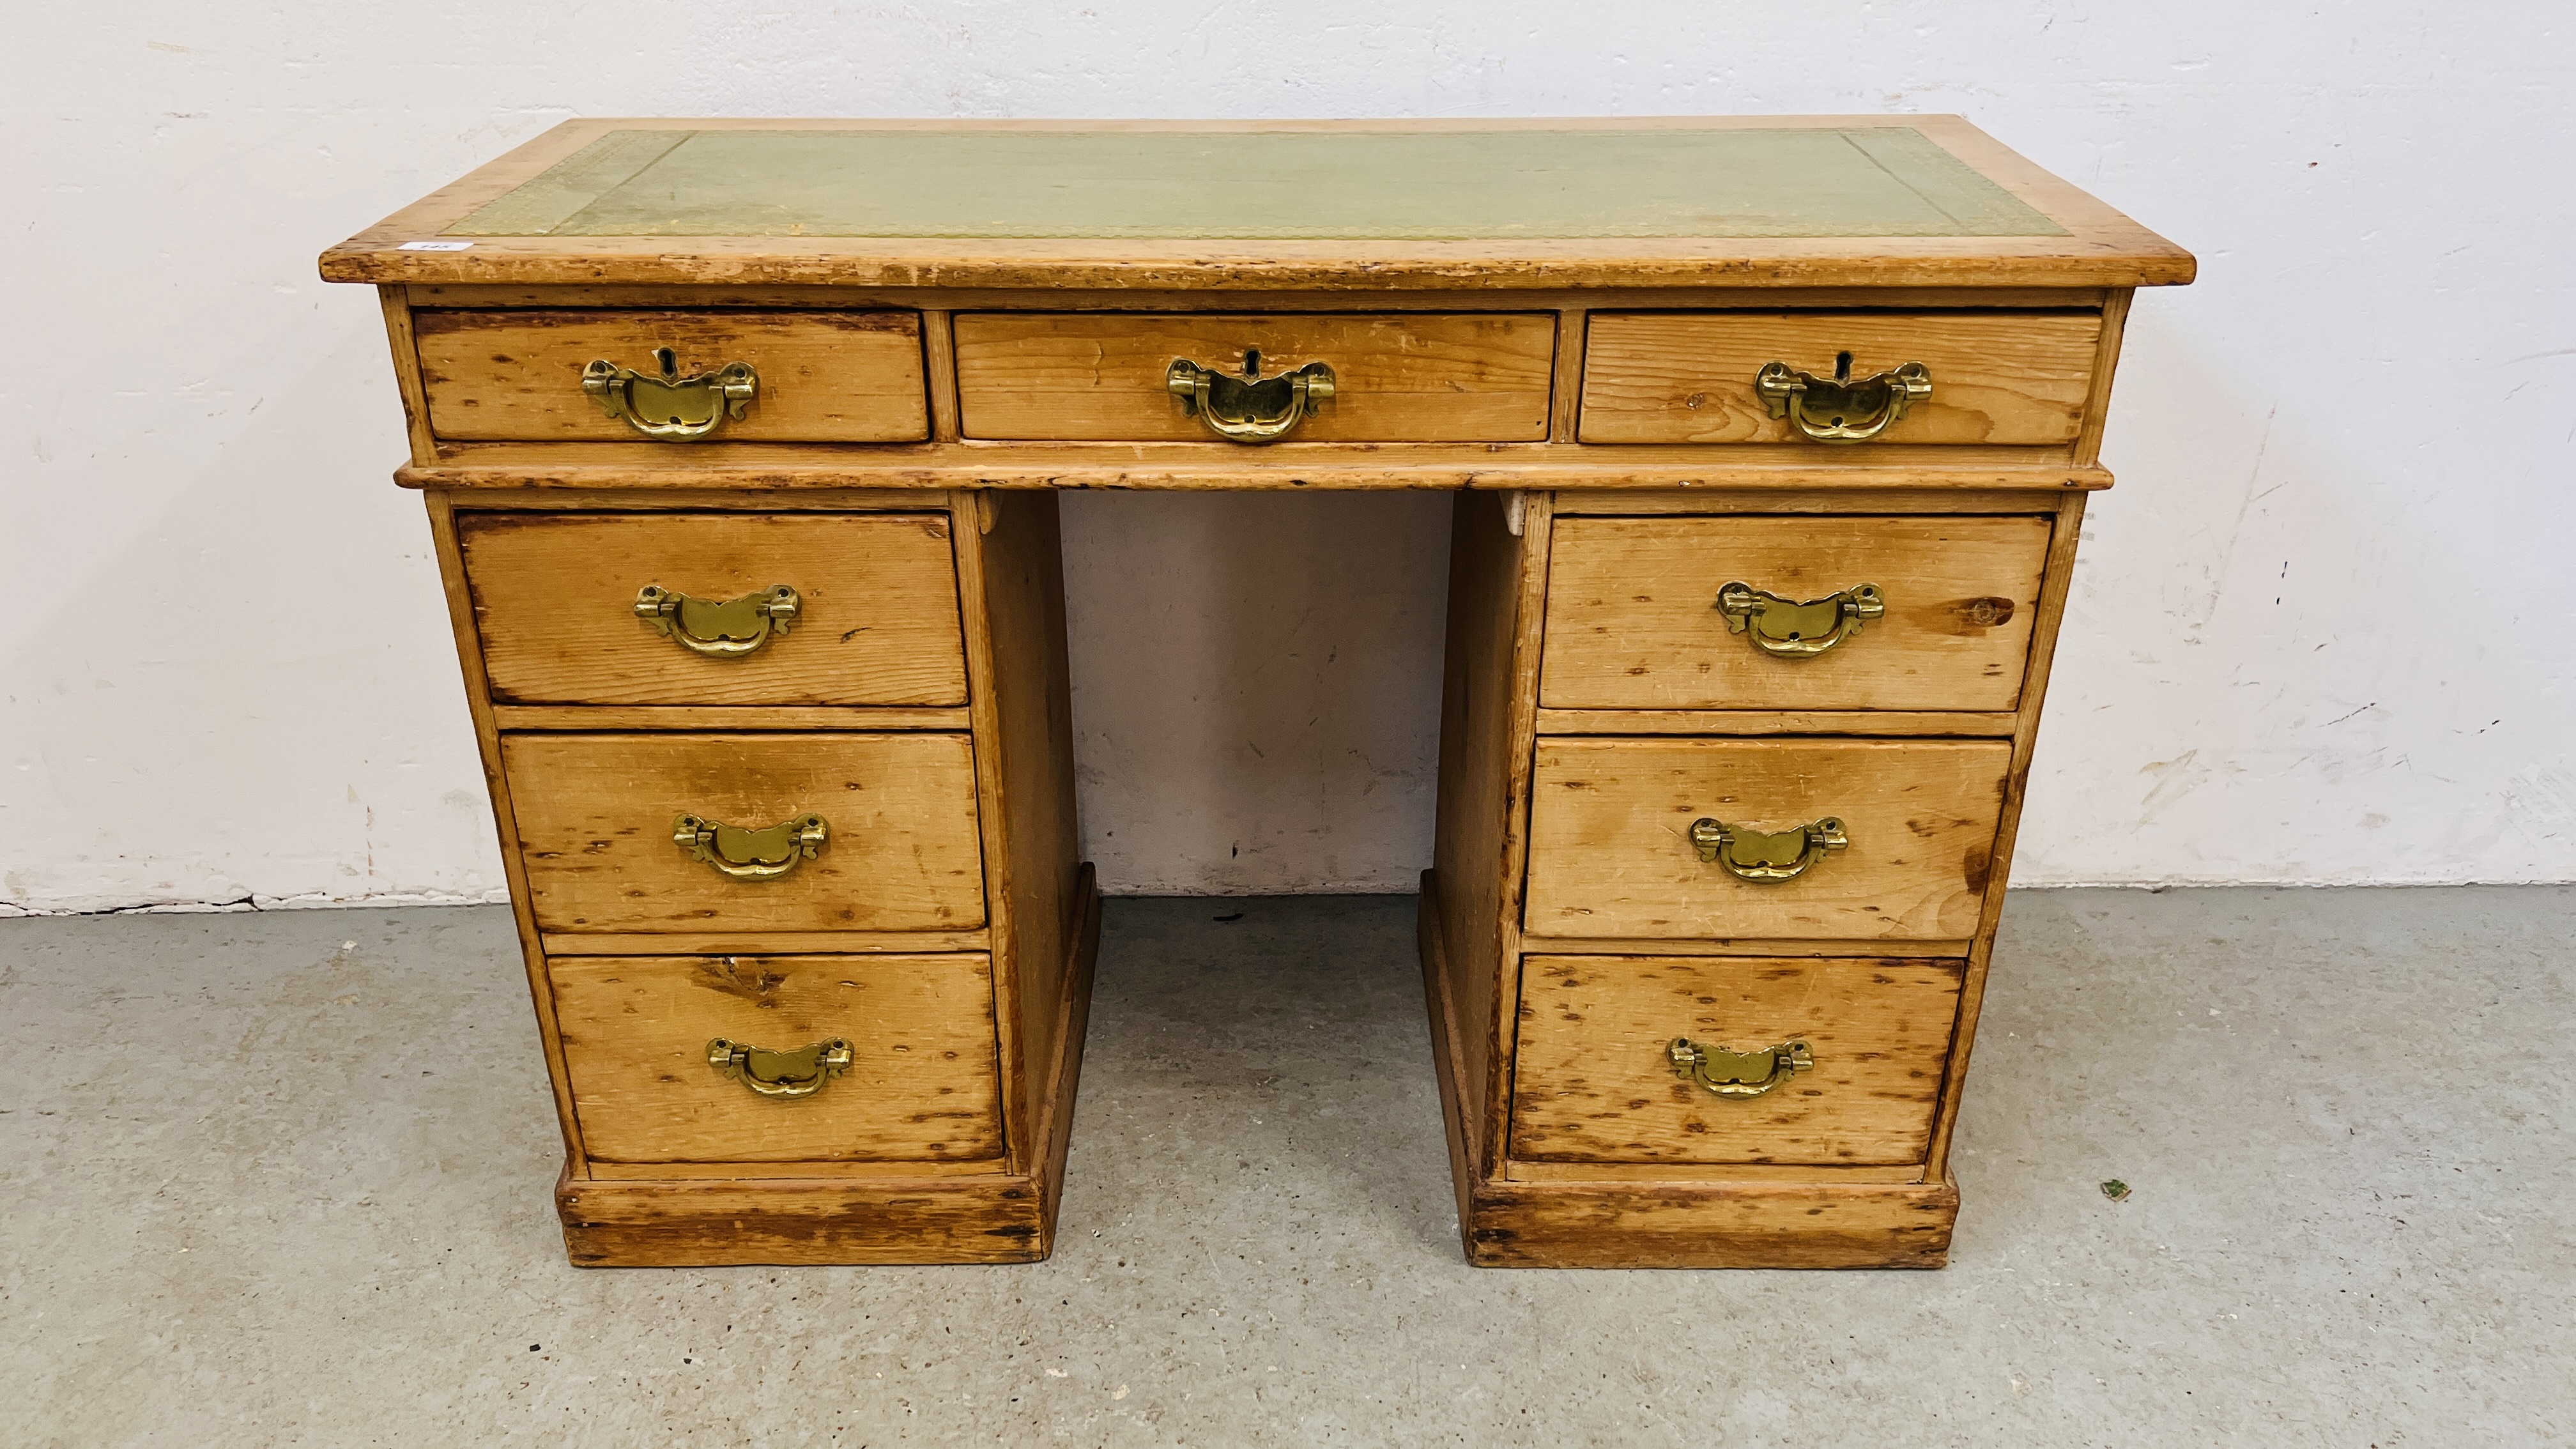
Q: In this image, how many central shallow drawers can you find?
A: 1